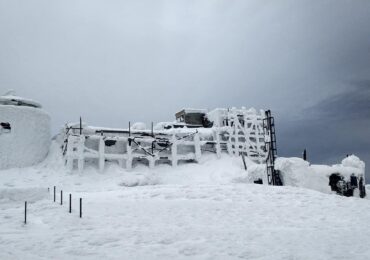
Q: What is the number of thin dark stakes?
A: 5